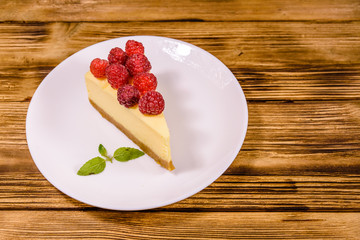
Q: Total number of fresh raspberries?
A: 8